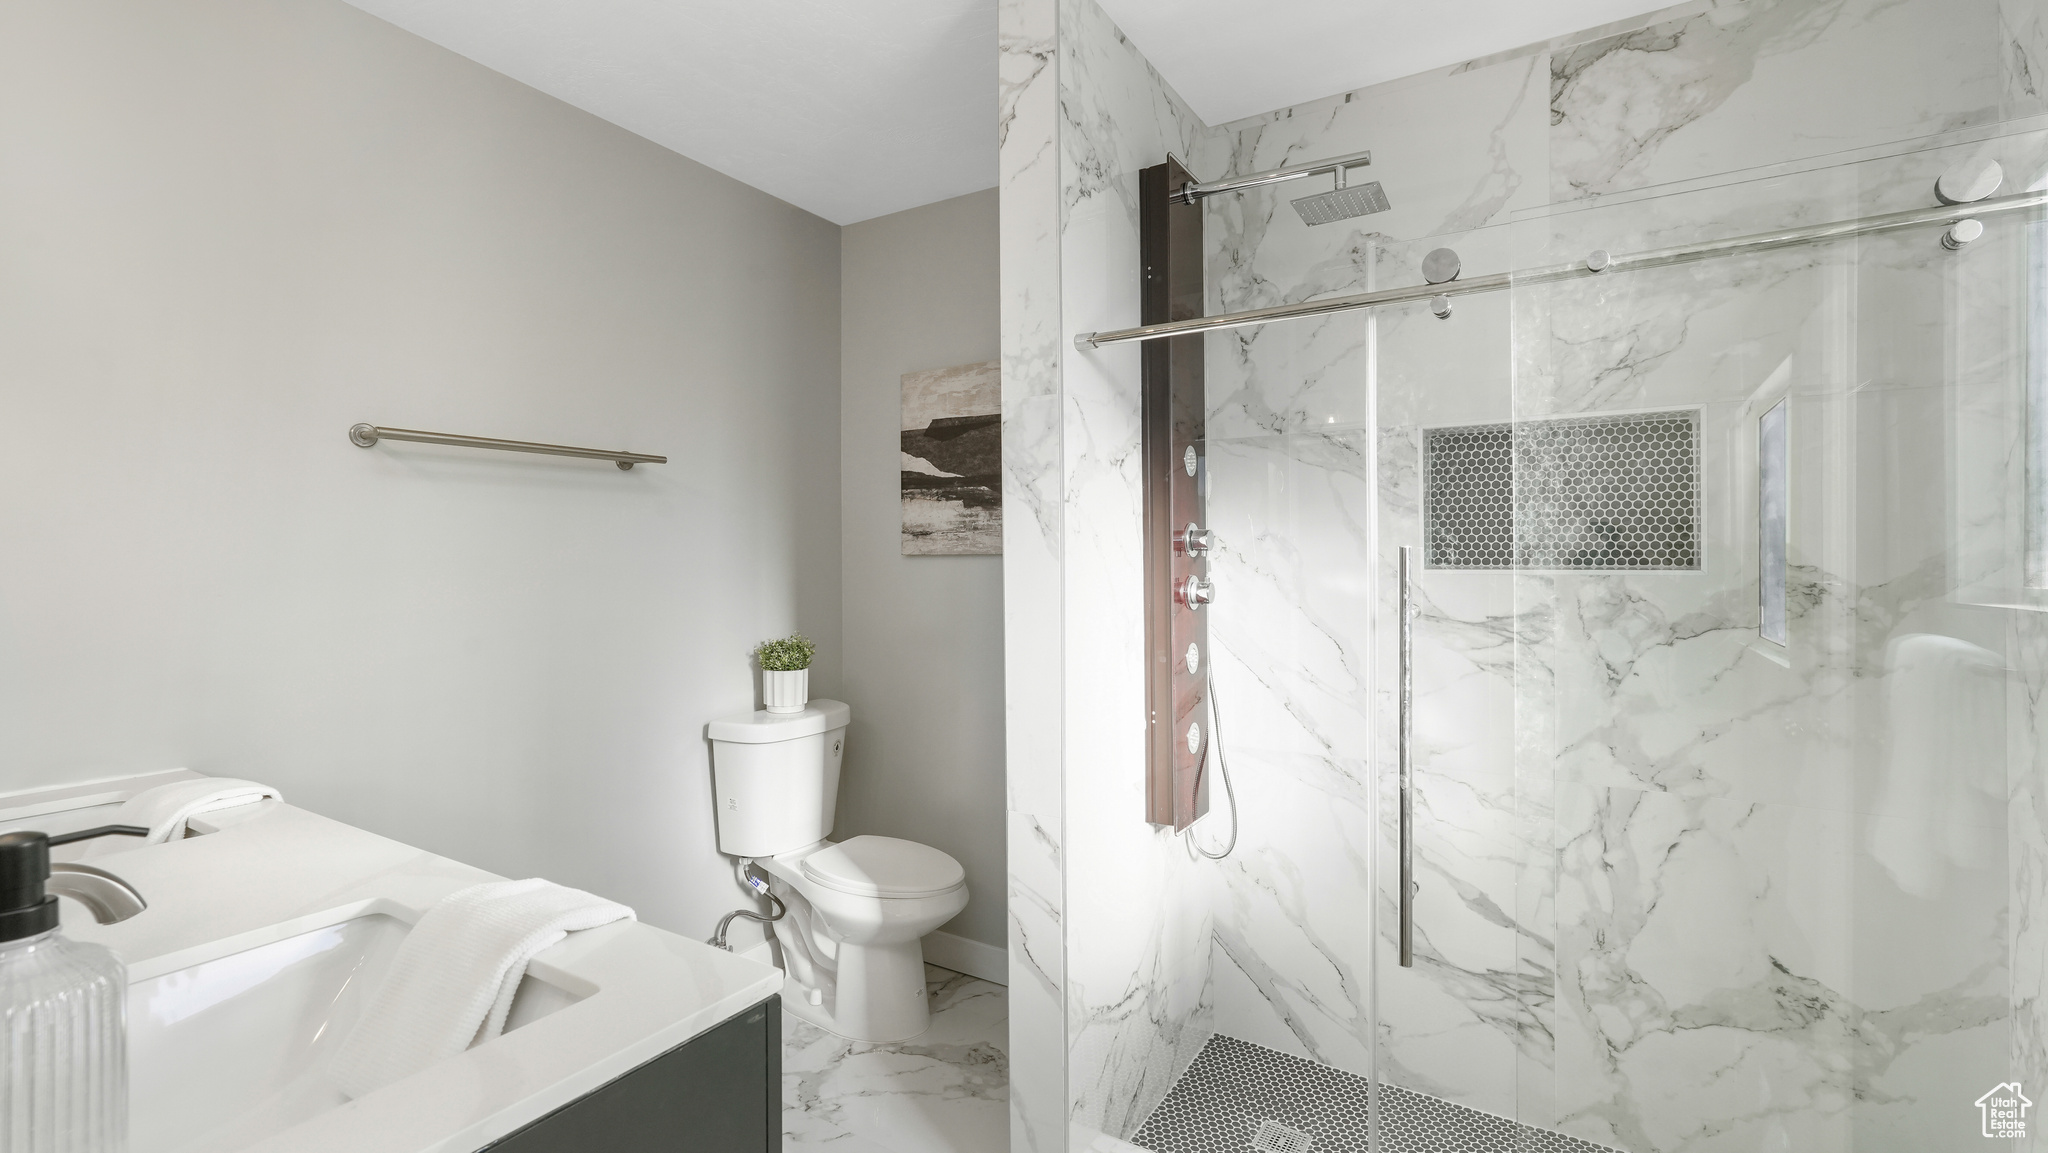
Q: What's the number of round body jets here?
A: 3